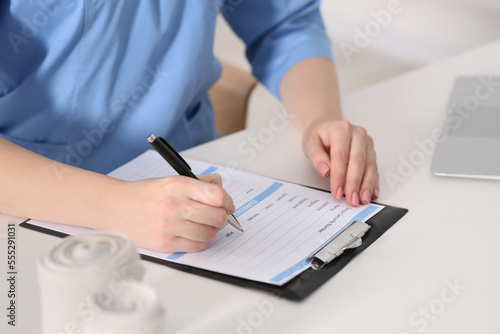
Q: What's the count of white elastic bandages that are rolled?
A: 2